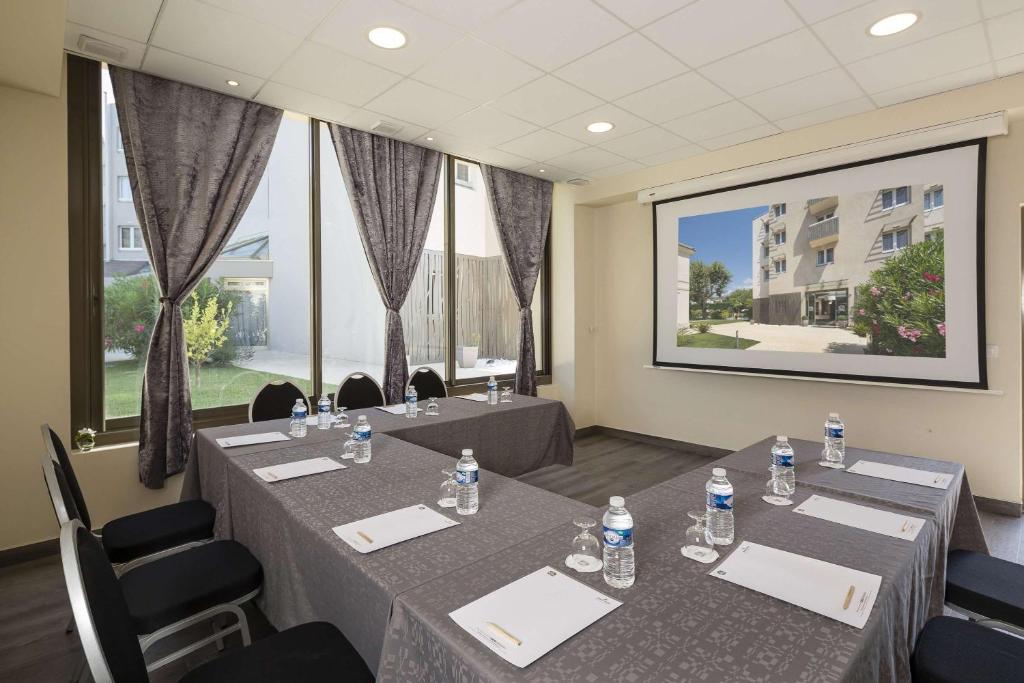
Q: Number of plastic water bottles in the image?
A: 10